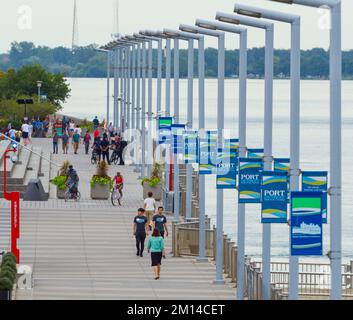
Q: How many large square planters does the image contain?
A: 3